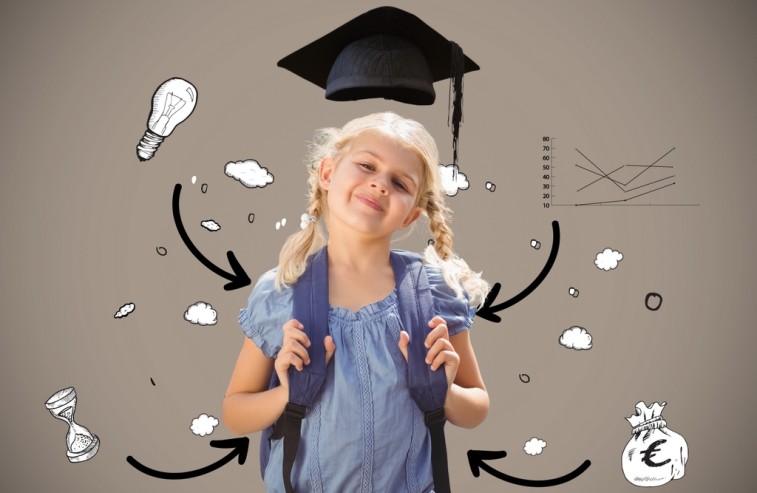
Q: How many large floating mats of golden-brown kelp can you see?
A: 0